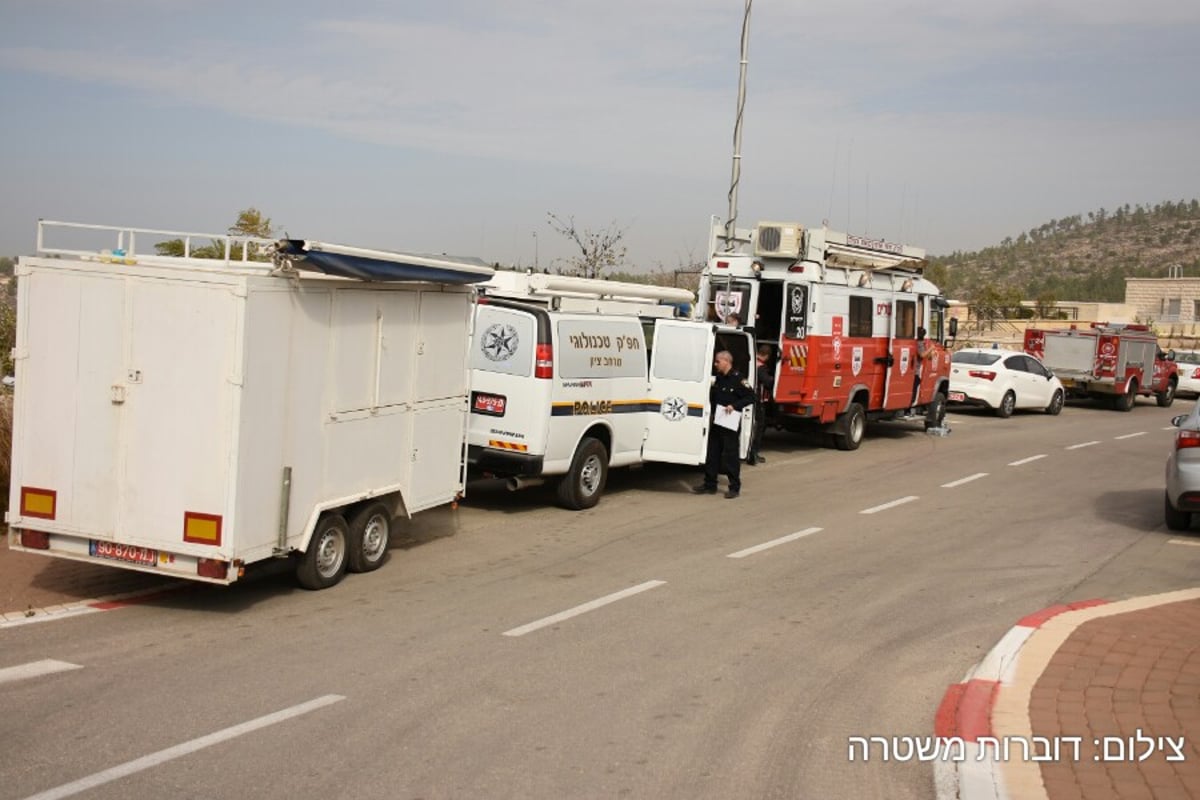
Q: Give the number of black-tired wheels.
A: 10